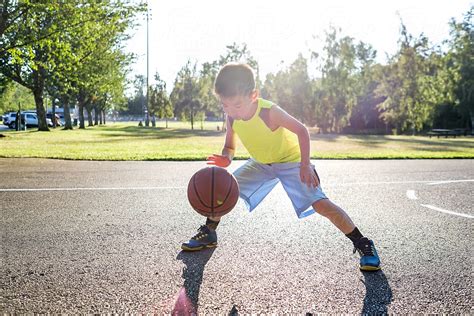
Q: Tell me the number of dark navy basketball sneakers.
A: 2